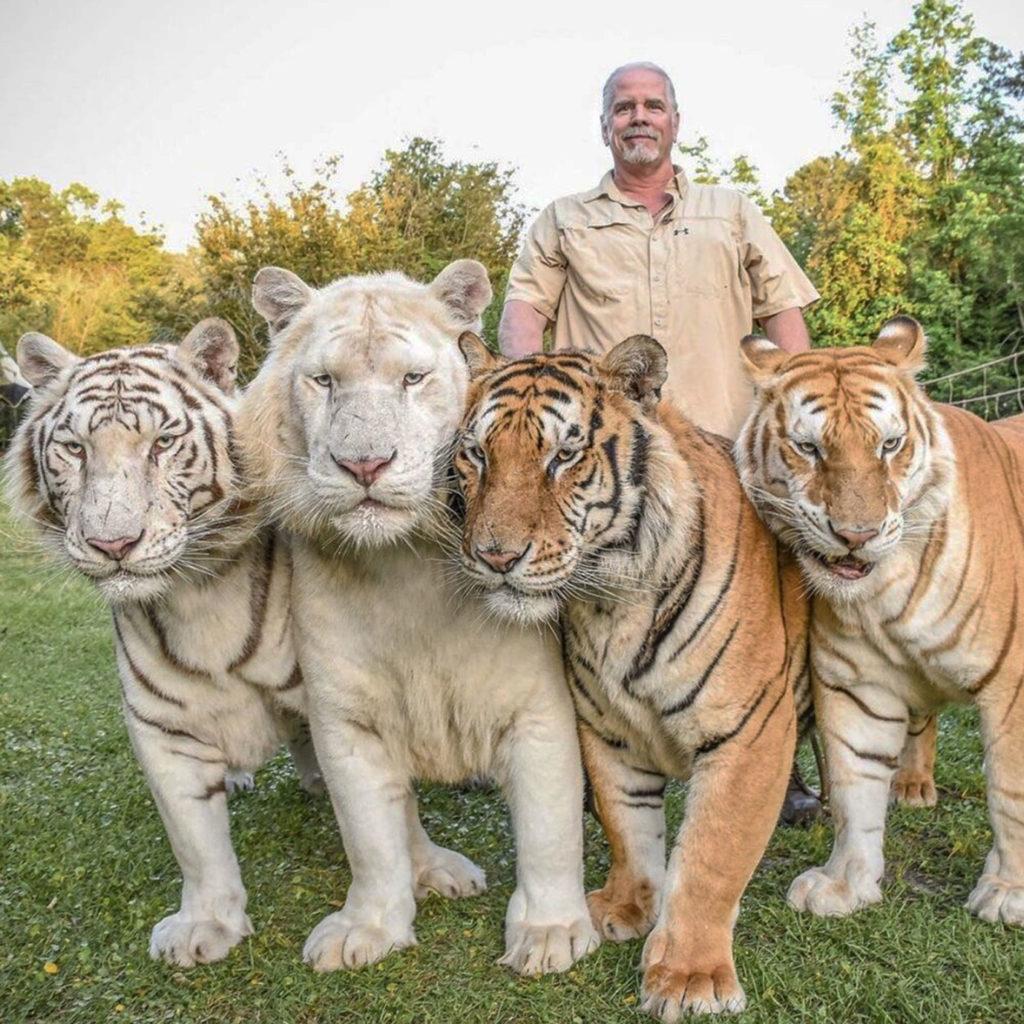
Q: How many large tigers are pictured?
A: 4